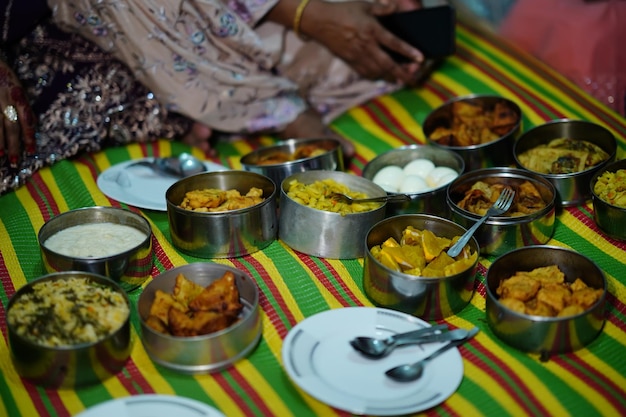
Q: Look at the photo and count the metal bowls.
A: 13